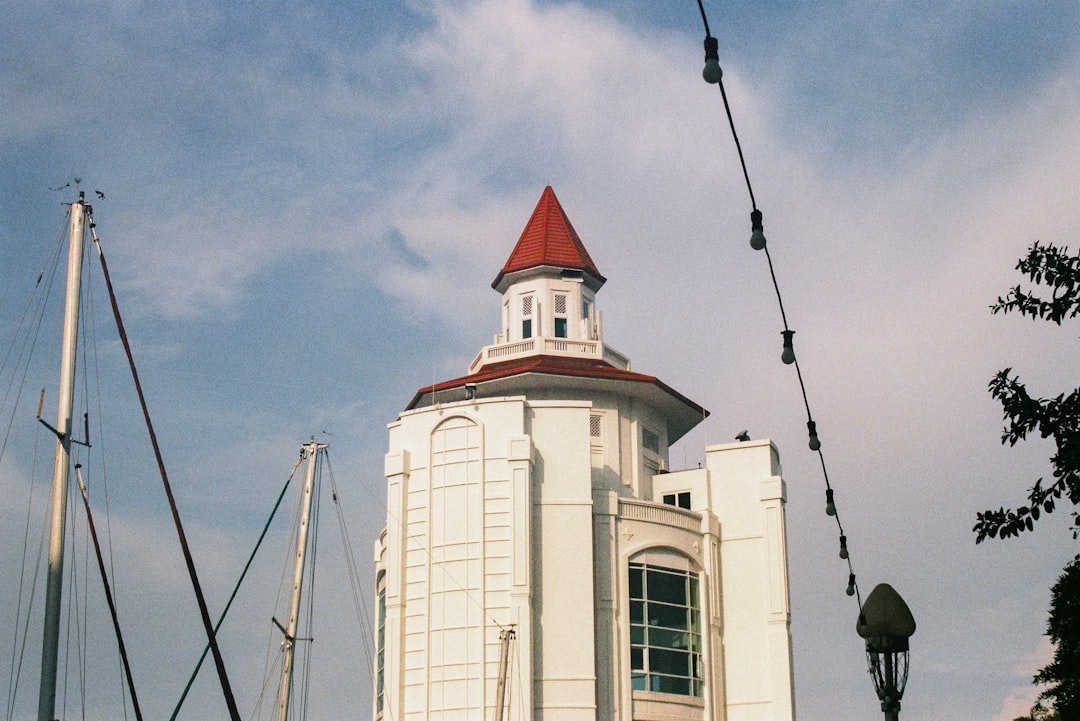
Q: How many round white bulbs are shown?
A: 7